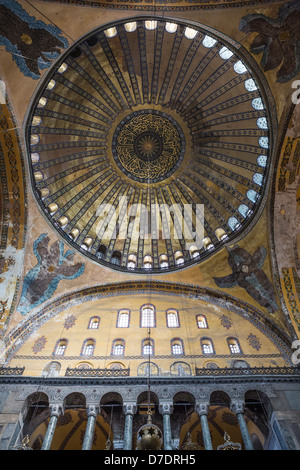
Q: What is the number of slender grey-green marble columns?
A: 6